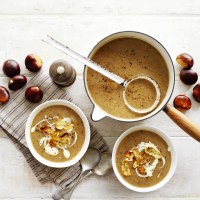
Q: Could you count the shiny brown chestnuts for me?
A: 9